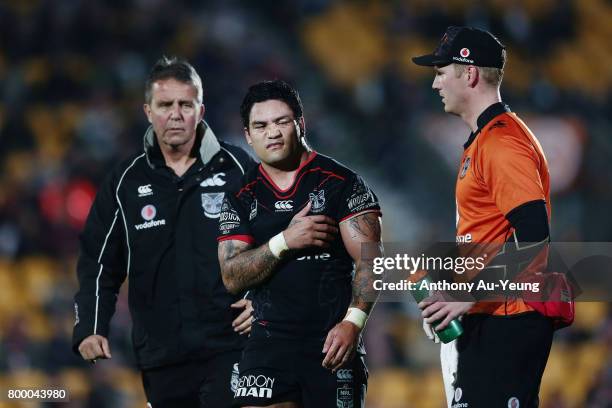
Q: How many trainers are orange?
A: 1